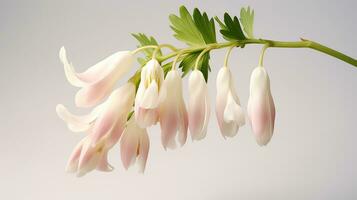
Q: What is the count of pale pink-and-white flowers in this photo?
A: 9